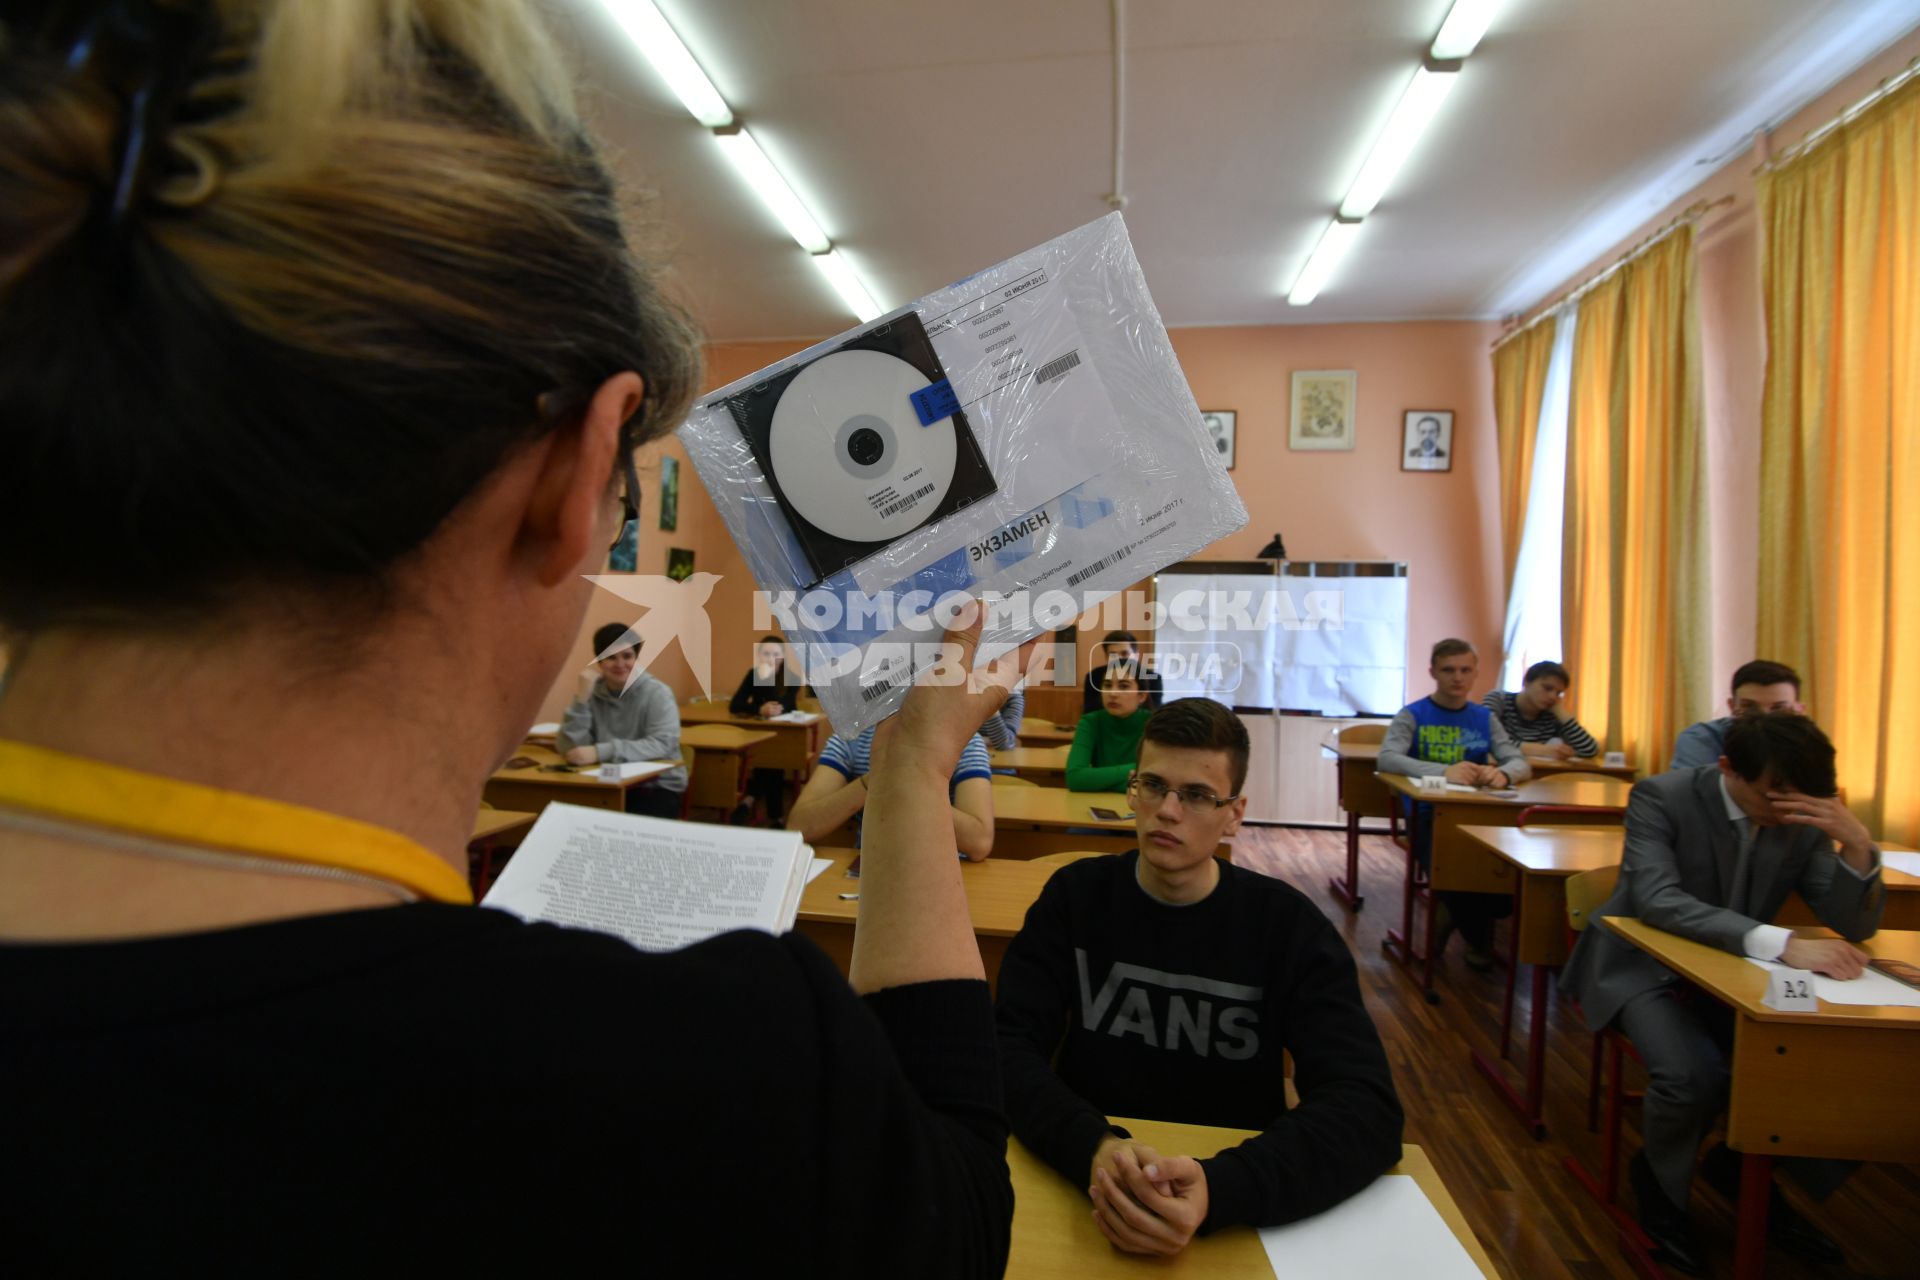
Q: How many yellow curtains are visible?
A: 3